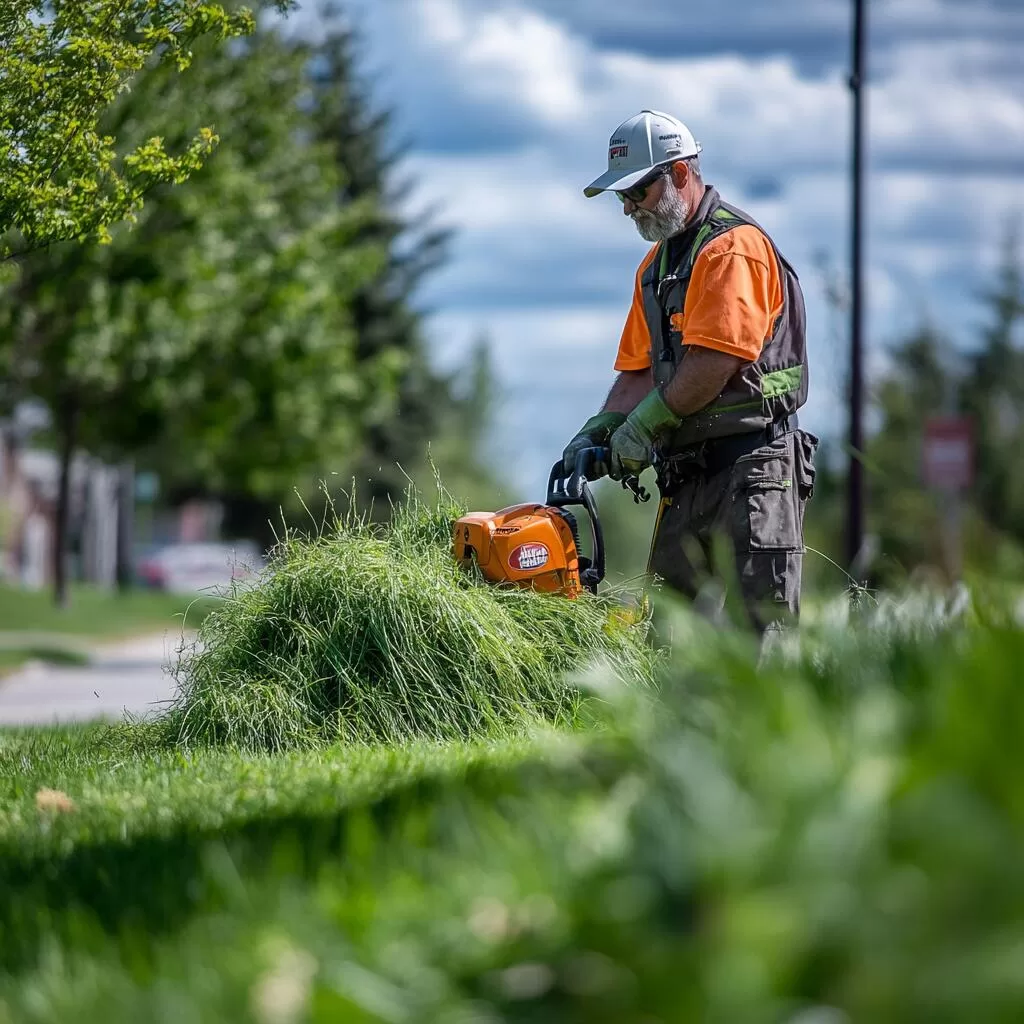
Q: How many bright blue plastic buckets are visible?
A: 0